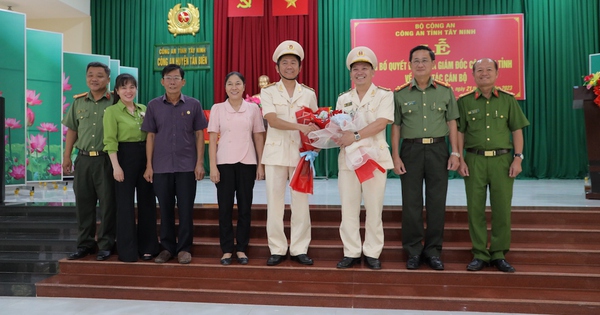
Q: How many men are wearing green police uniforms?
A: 3